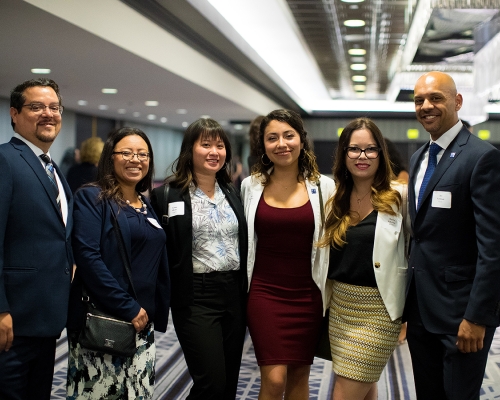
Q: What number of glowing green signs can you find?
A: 3